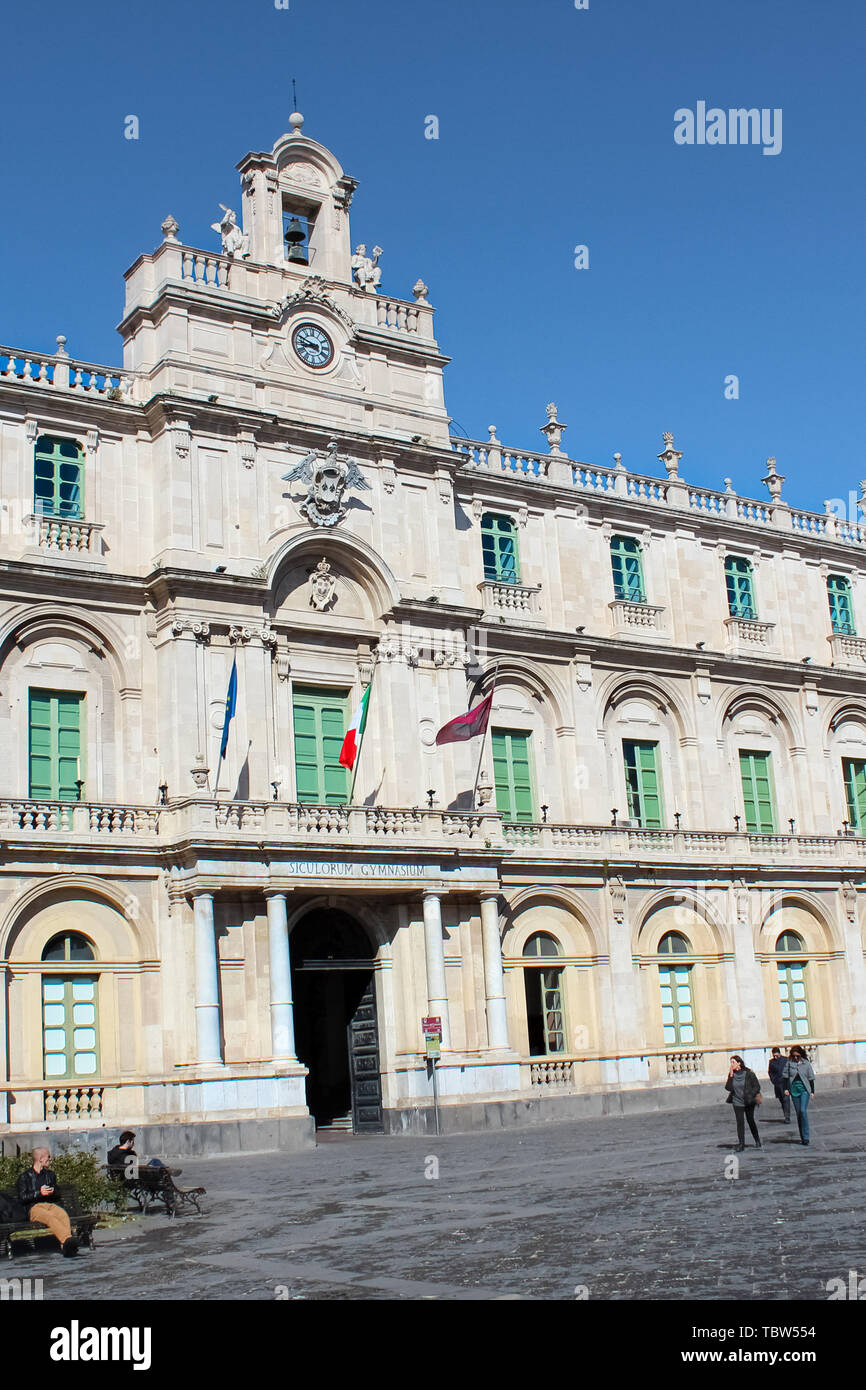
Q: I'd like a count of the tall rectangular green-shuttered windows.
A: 6